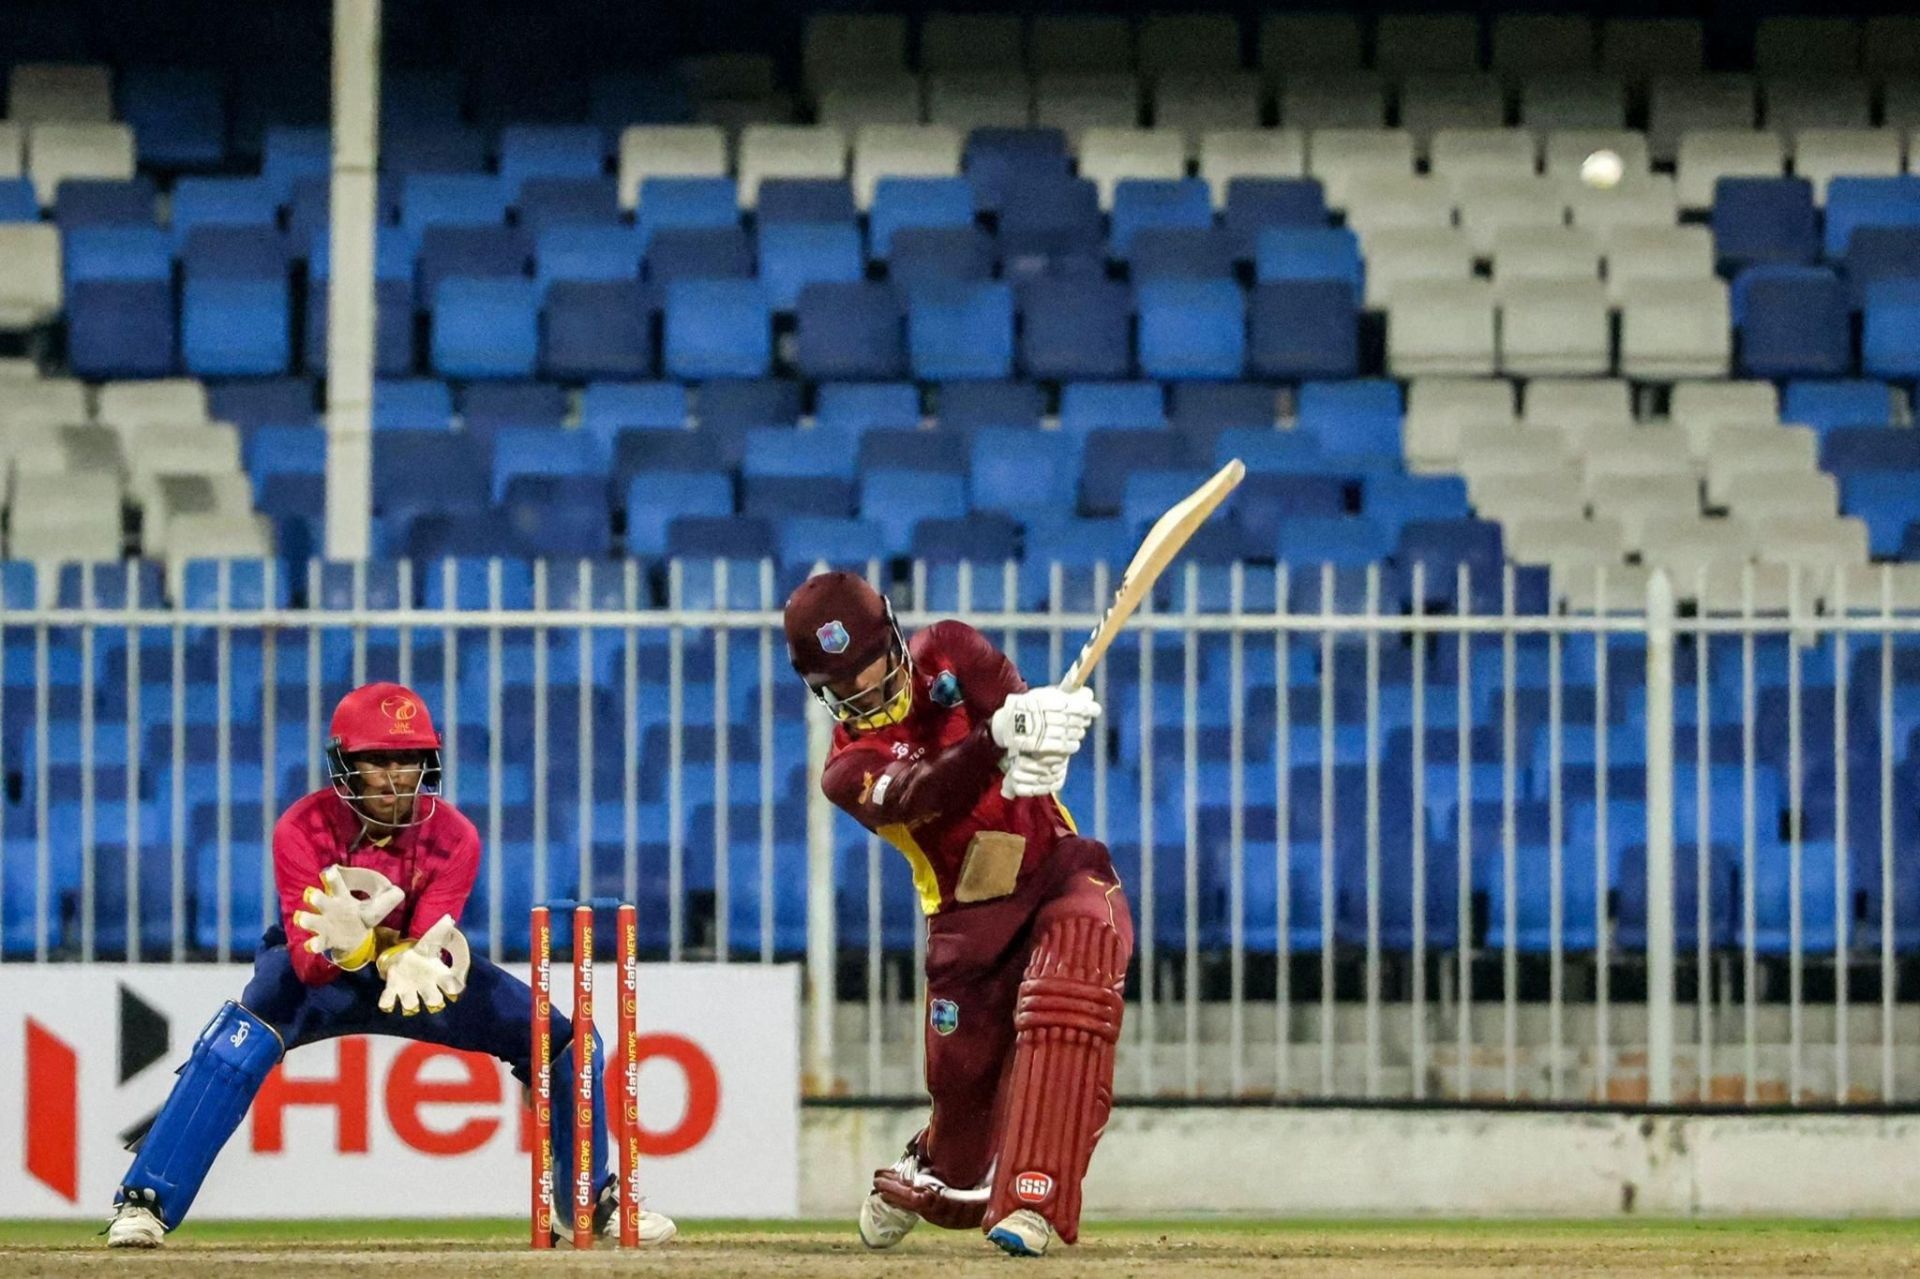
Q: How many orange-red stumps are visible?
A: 3